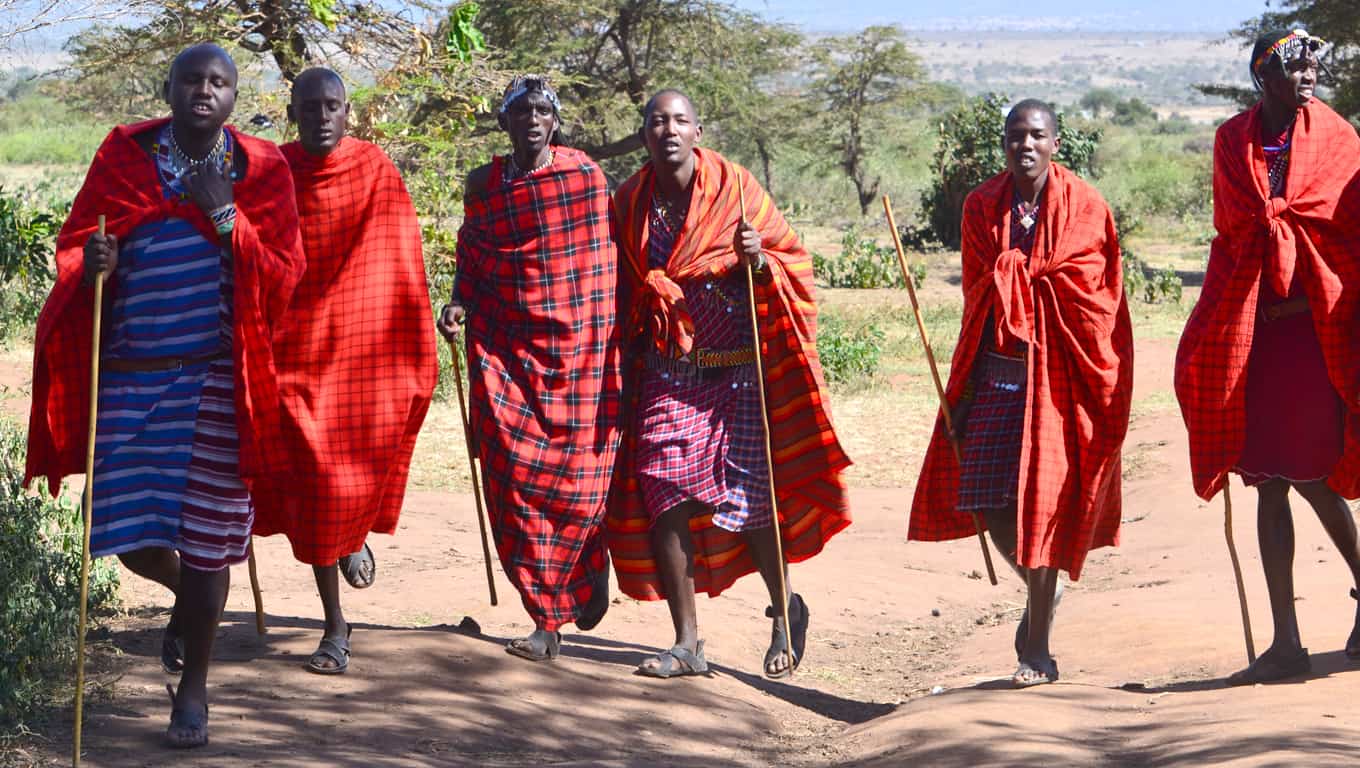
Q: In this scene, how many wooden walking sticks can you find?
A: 6